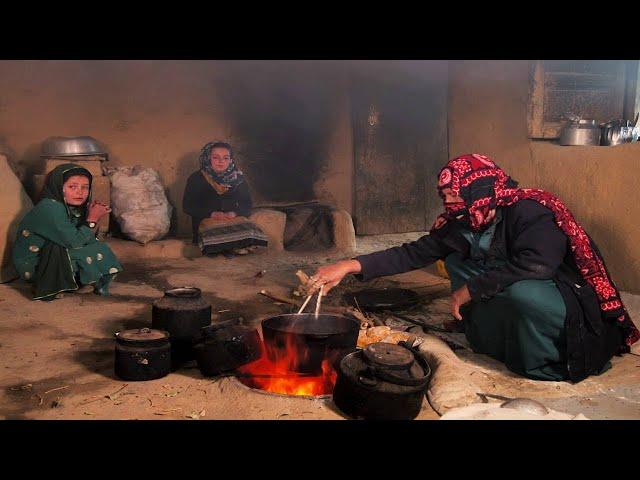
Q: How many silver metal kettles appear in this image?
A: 2